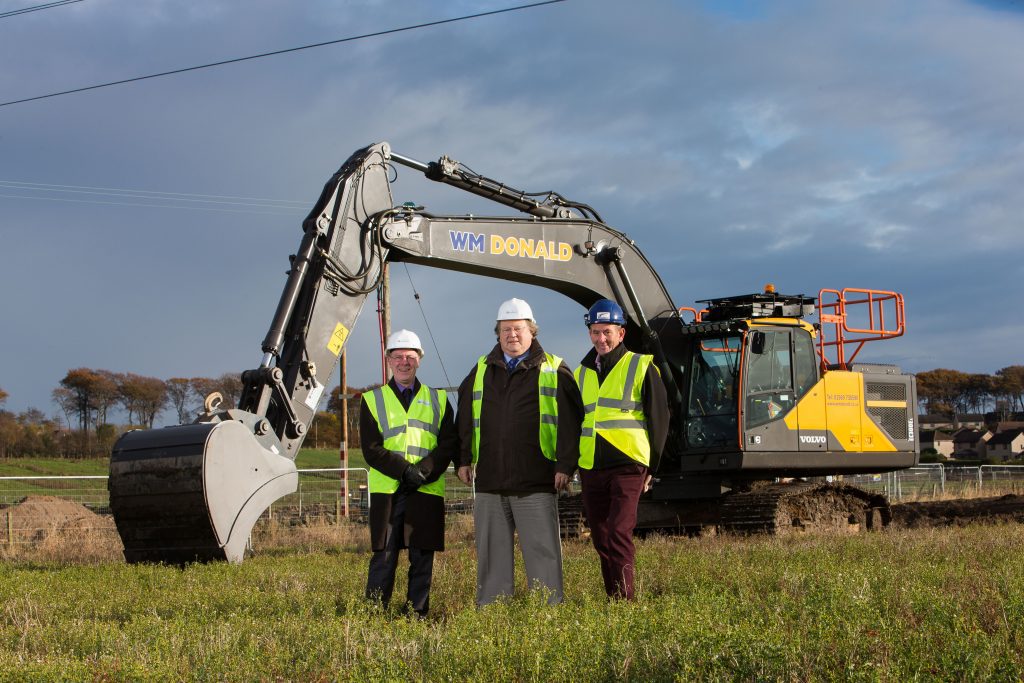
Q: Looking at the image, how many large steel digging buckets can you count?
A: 1